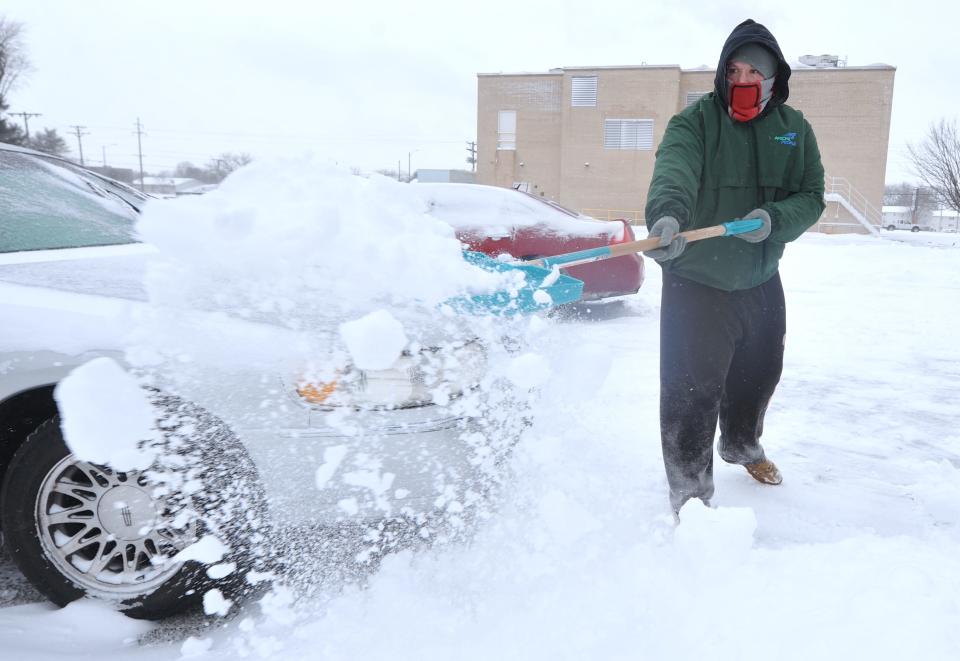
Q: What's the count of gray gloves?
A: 2